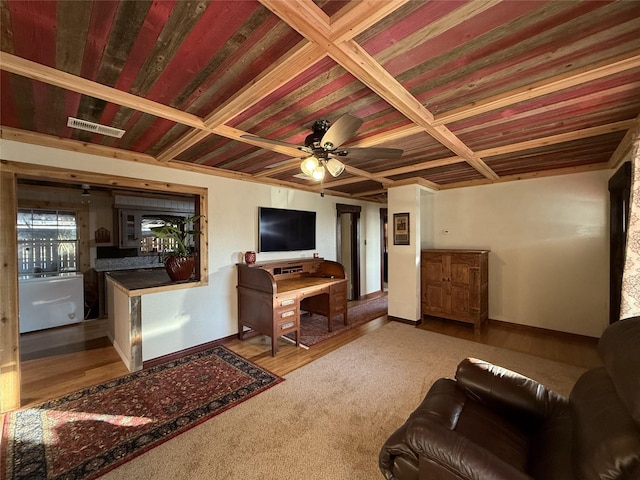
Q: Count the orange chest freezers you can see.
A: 0